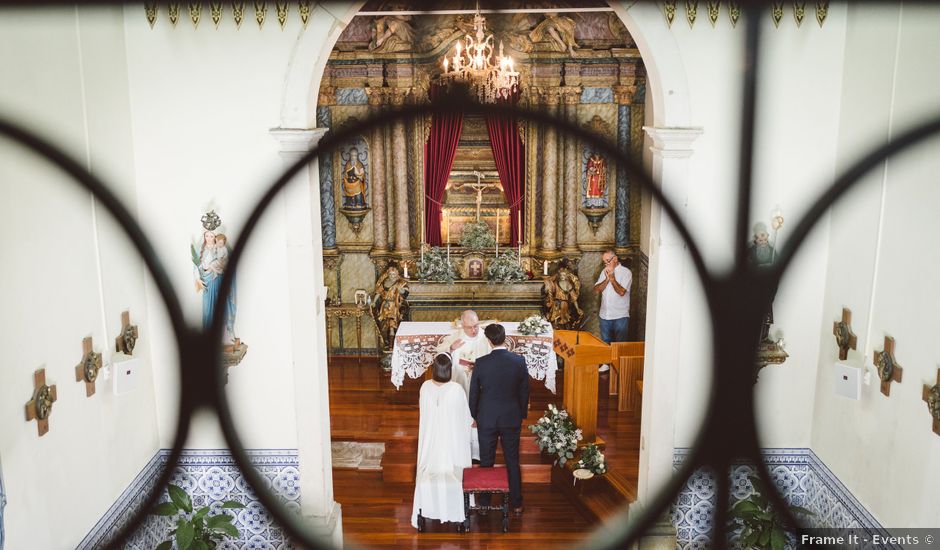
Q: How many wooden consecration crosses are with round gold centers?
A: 6